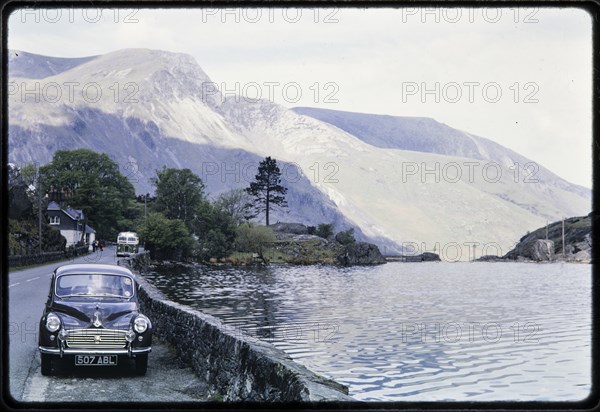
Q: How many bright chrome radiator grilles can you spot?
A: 1